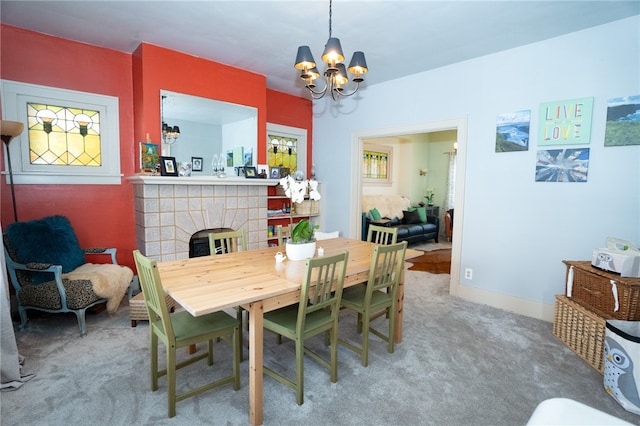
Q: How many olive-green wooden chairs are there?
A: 6